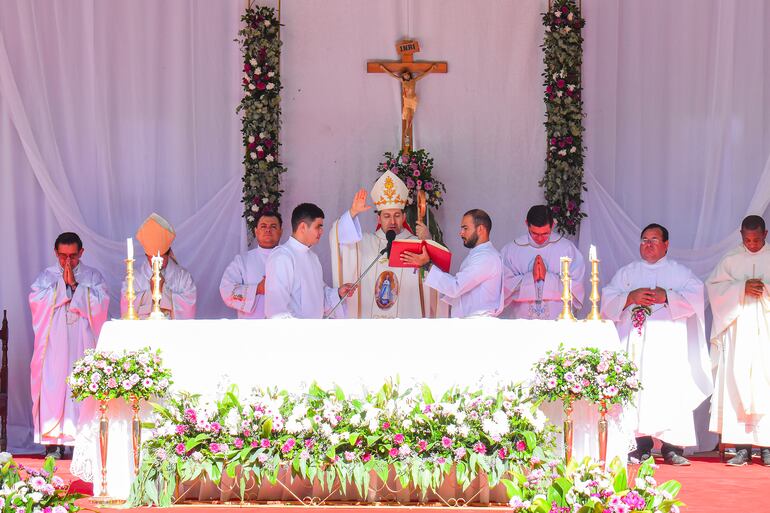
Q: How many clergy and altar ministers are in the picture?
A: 9